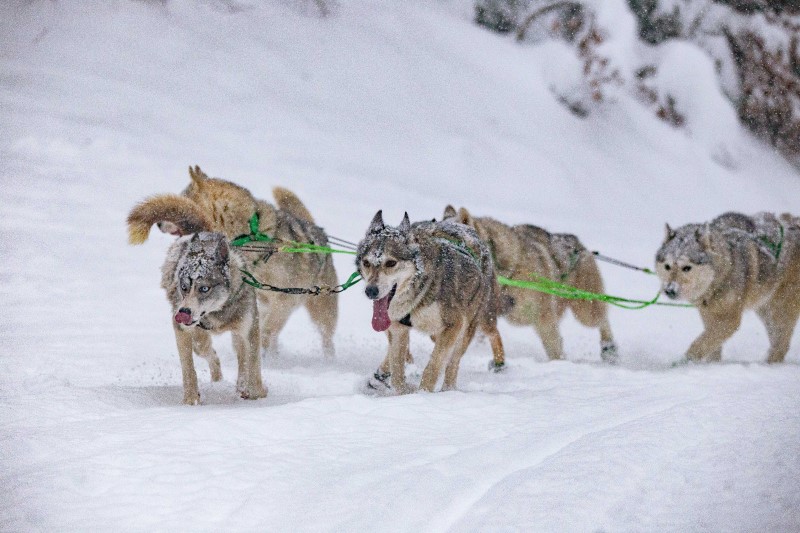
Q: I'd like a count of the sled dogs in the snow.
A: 5